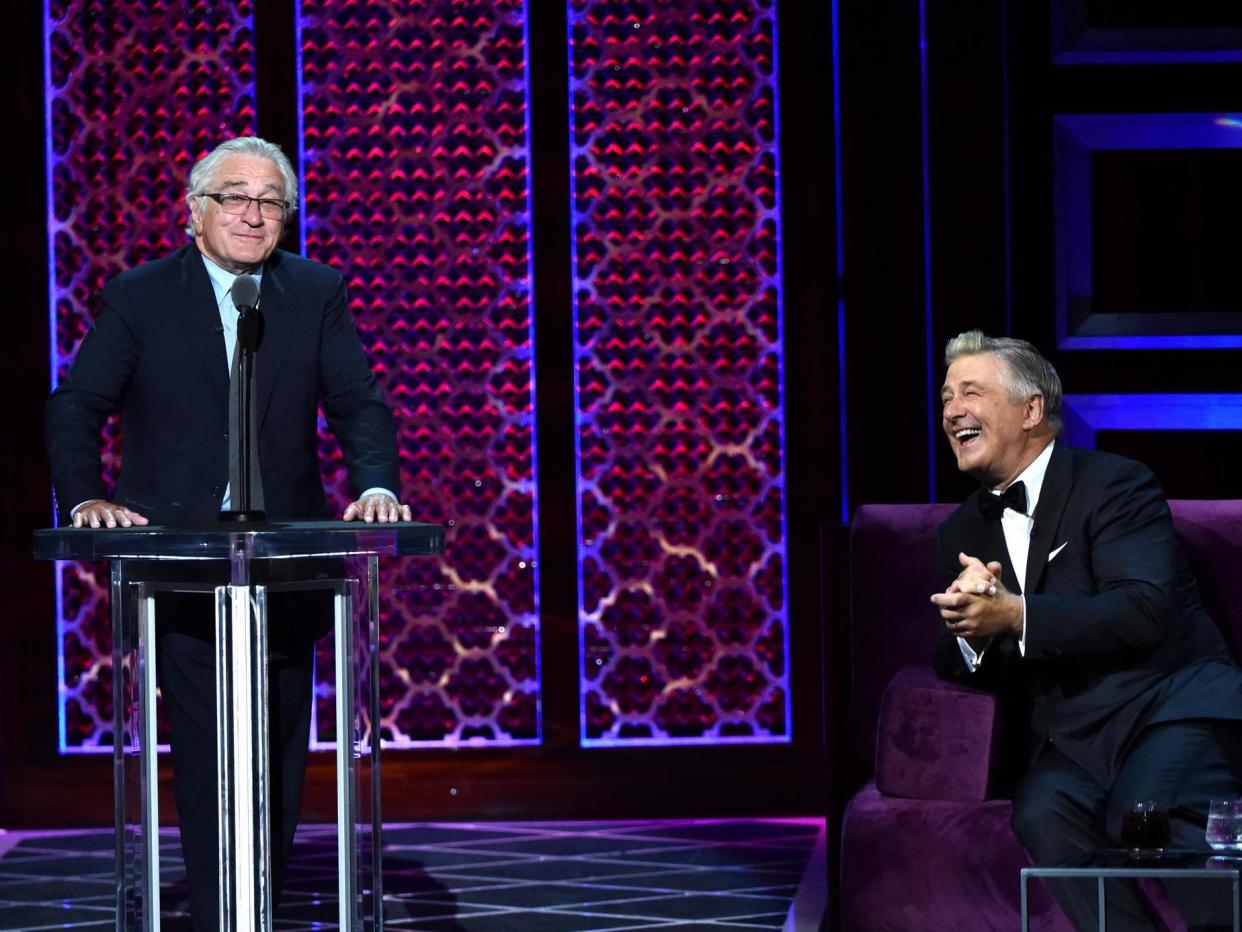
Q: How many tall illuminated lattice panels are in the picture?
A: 3